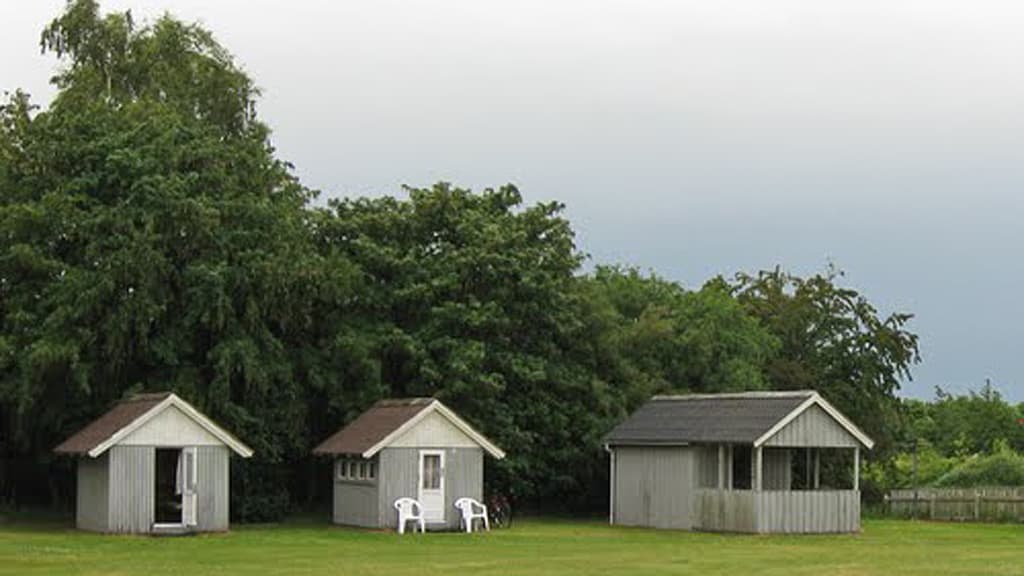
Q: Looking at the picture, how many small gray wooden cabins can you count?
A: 3